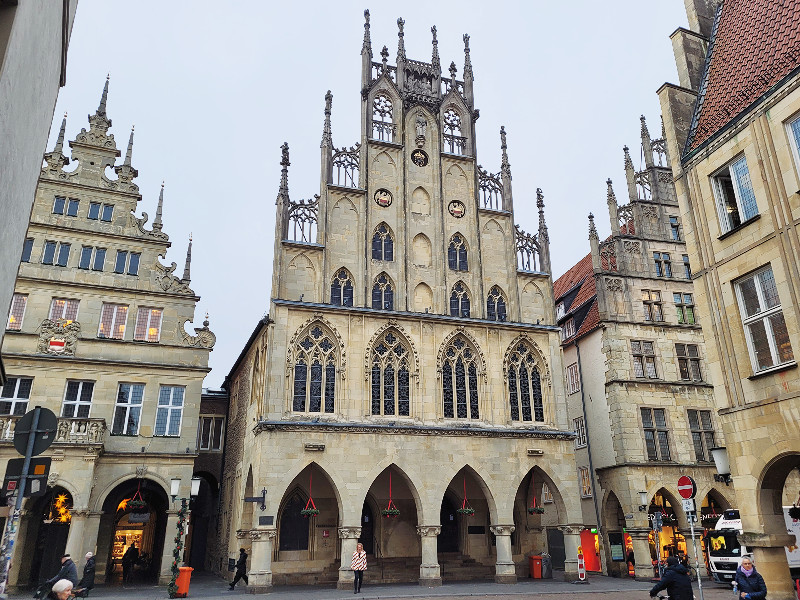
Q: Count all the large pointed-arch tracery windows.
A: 4